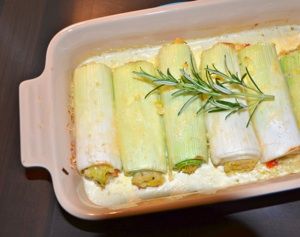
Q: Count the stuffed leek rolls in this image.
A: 6